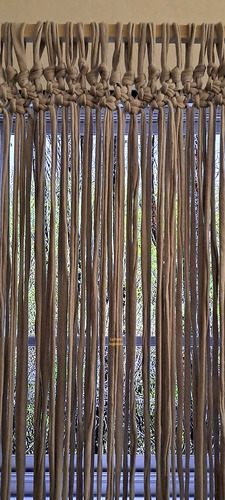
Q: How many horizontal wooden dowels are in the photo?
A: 1